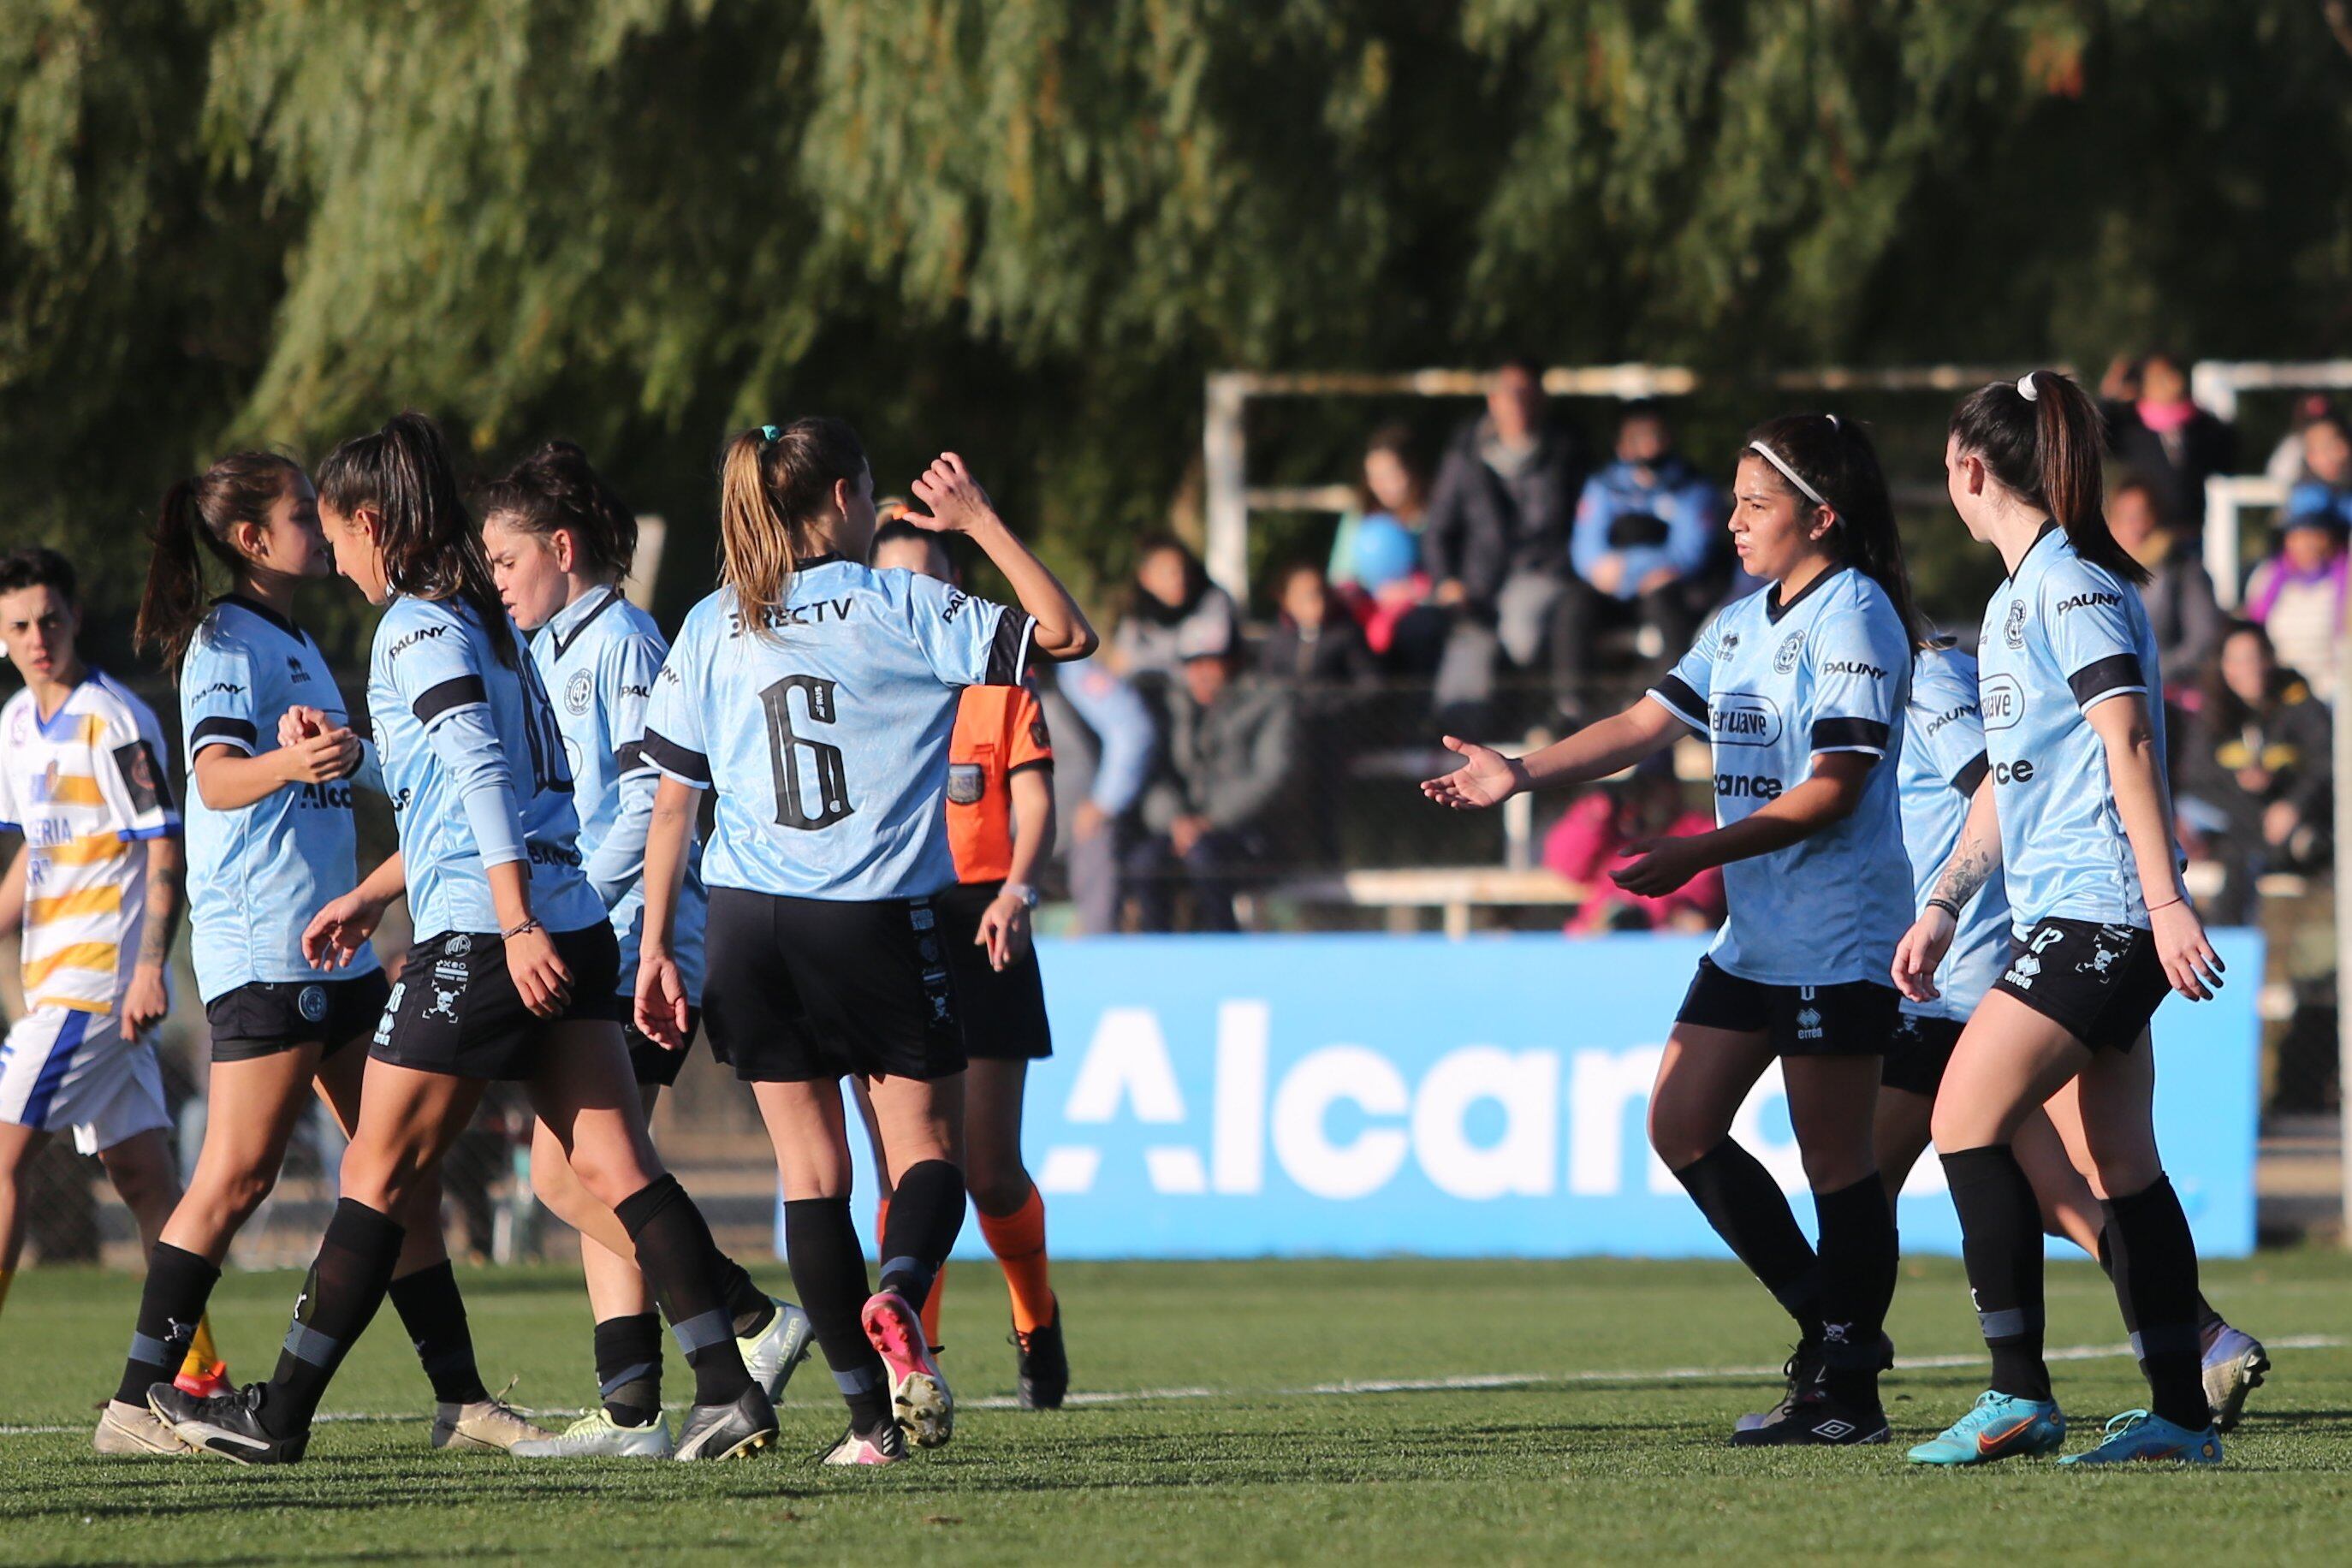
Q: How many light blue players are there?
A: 7